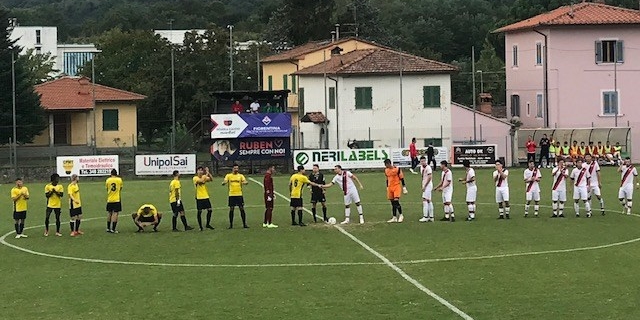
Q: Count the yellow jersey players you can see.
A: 9